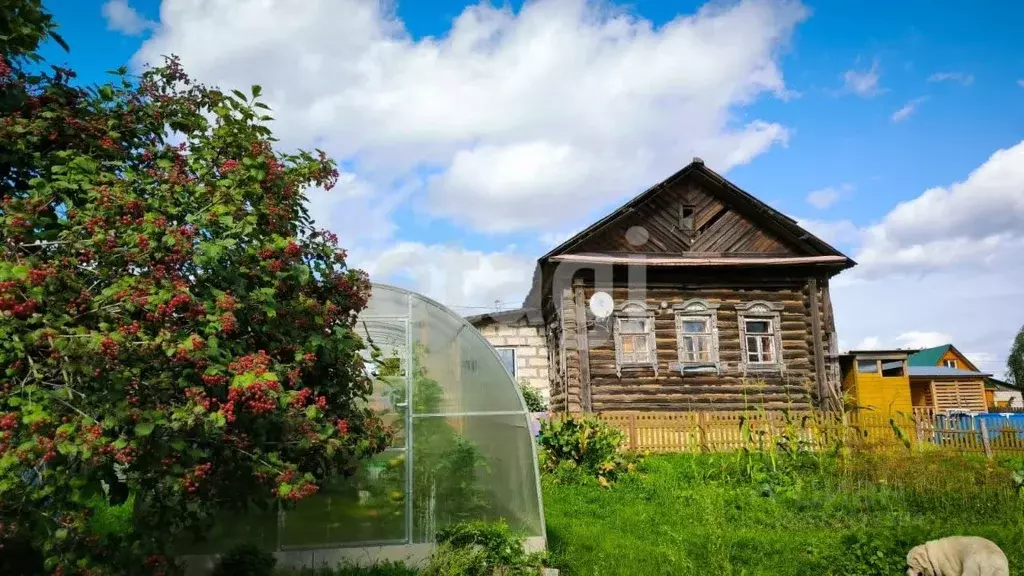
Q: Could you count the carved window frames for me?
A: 3